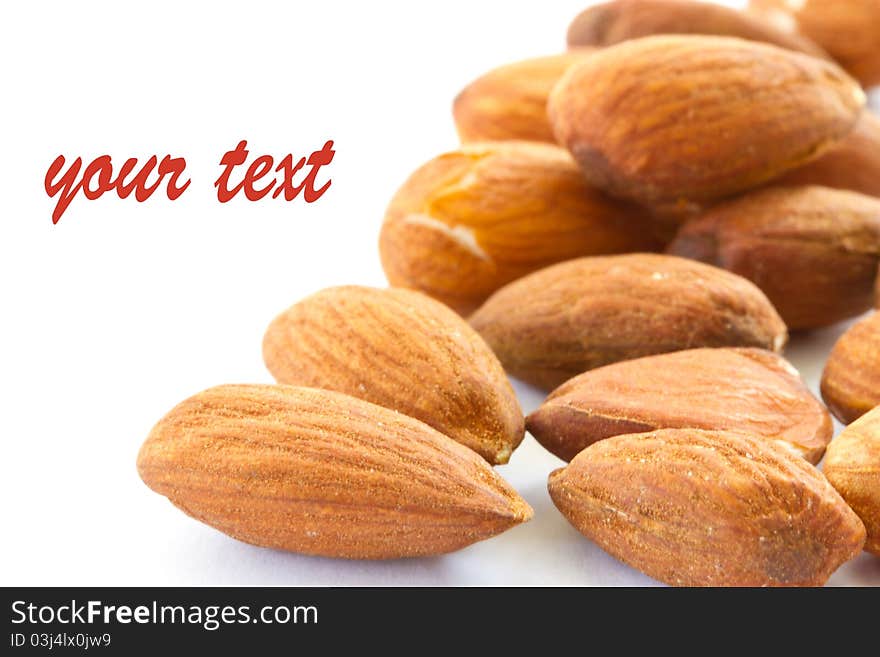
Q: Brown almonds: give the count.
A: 14